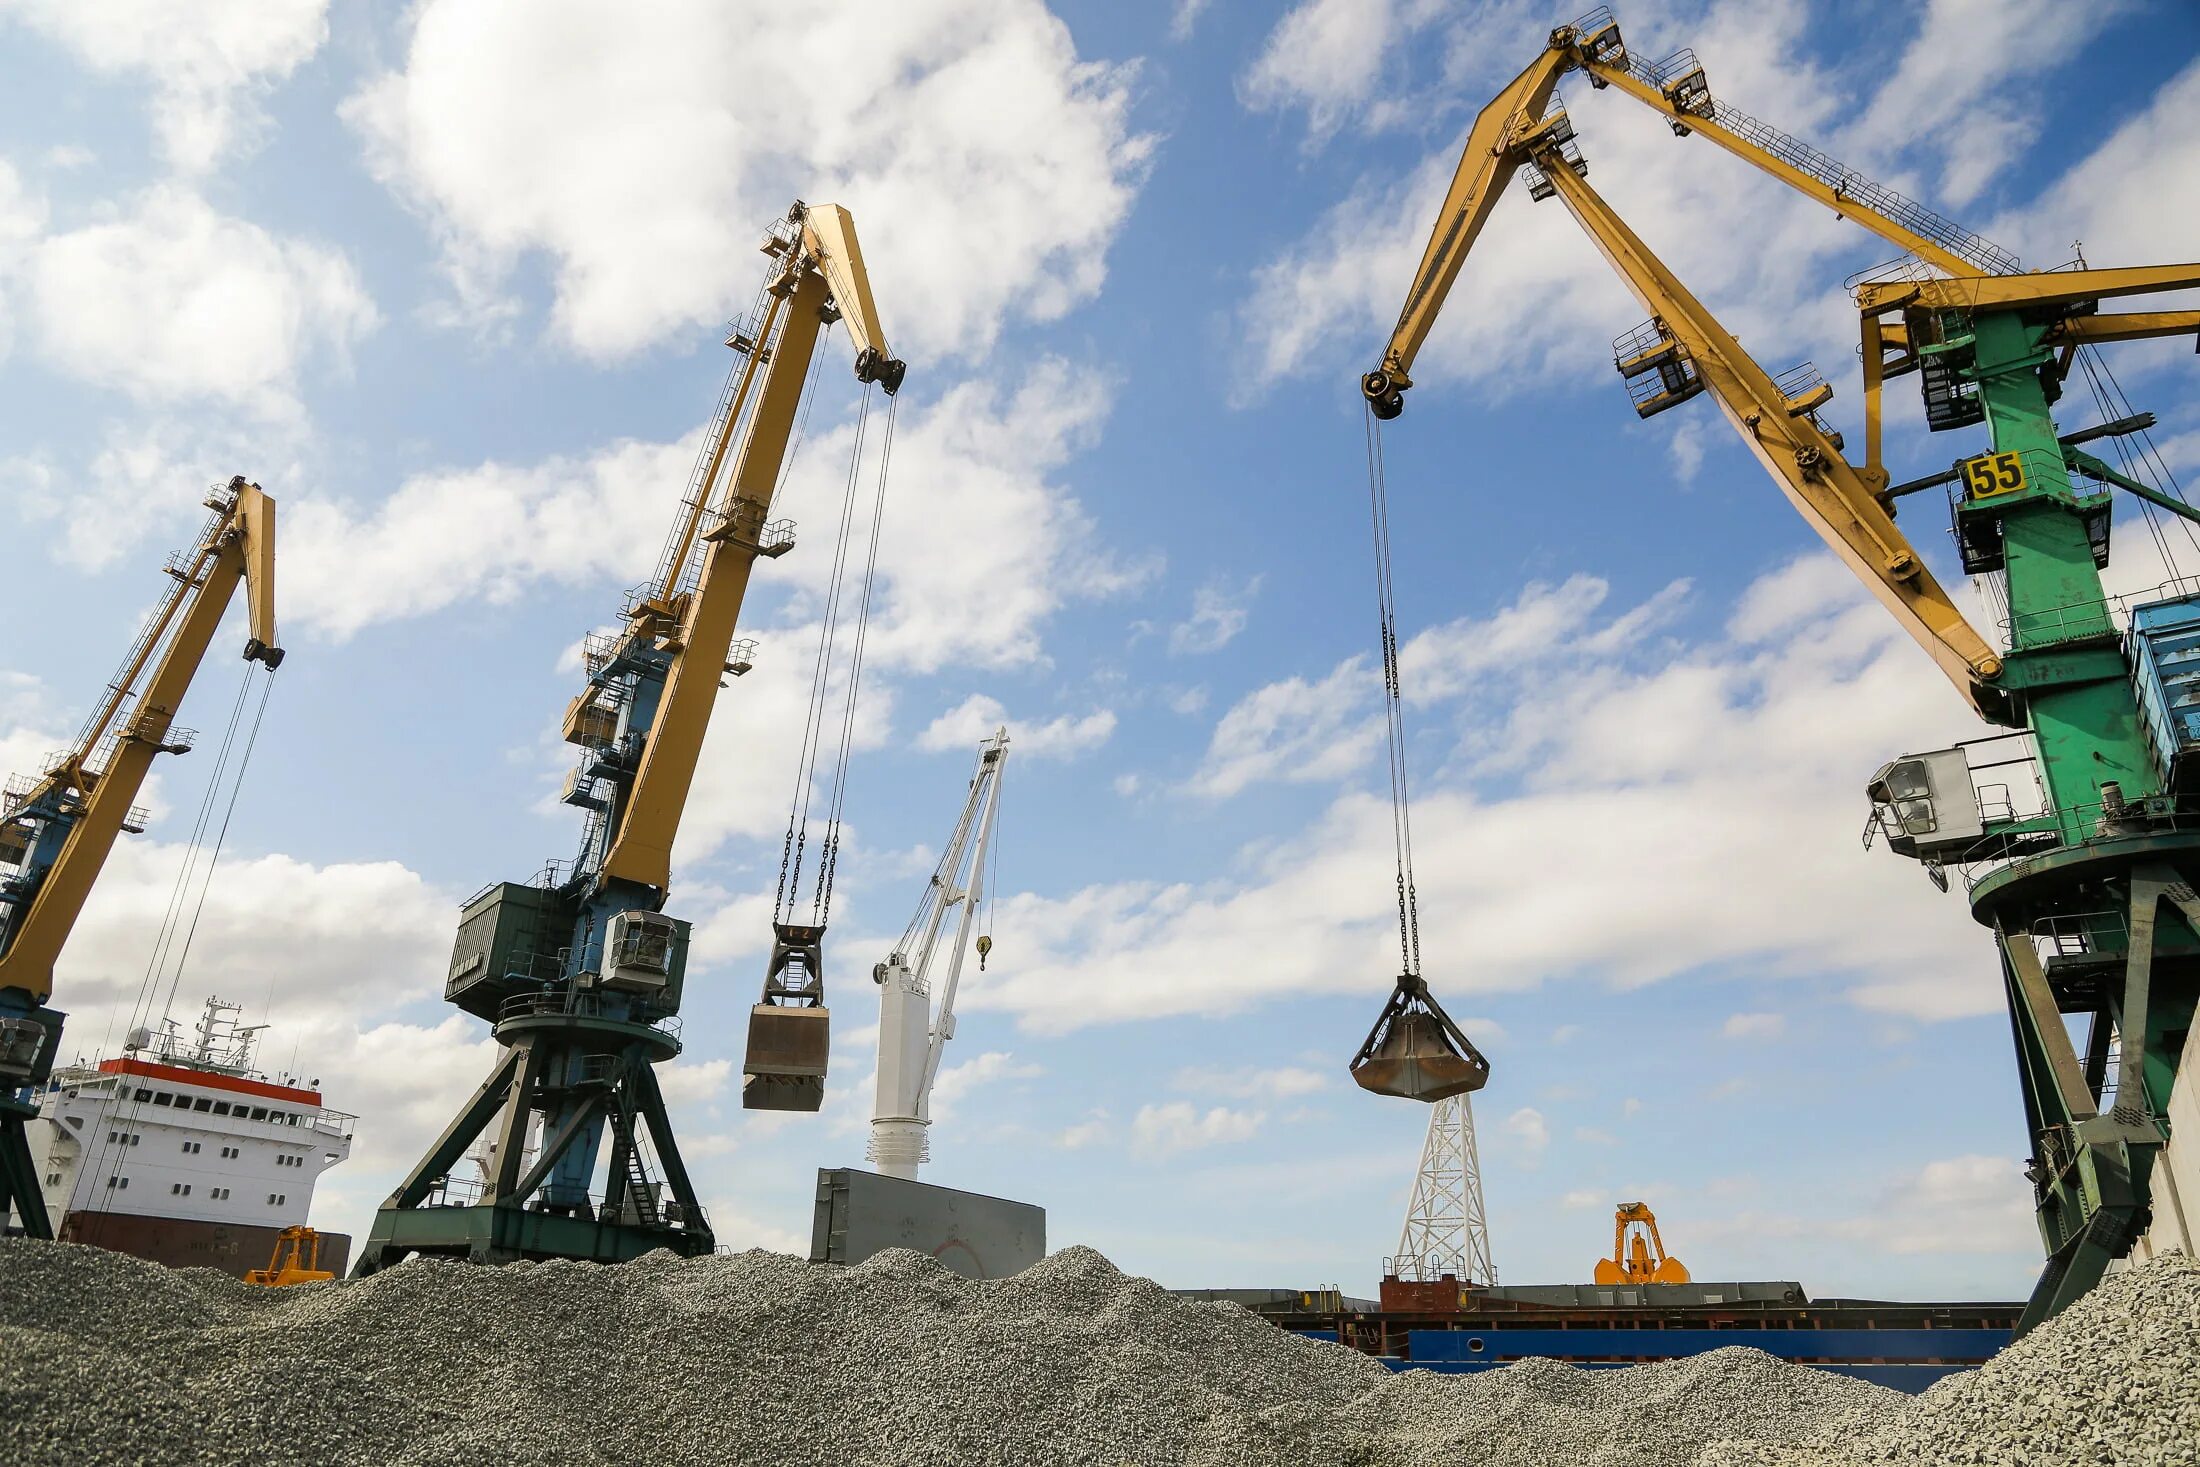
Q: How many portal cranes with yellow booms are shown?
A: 3